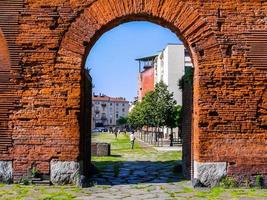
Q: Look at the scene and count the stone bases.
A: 3